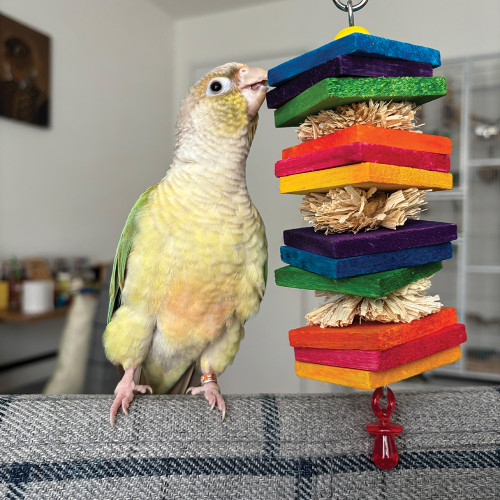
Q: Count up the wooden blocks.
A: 12